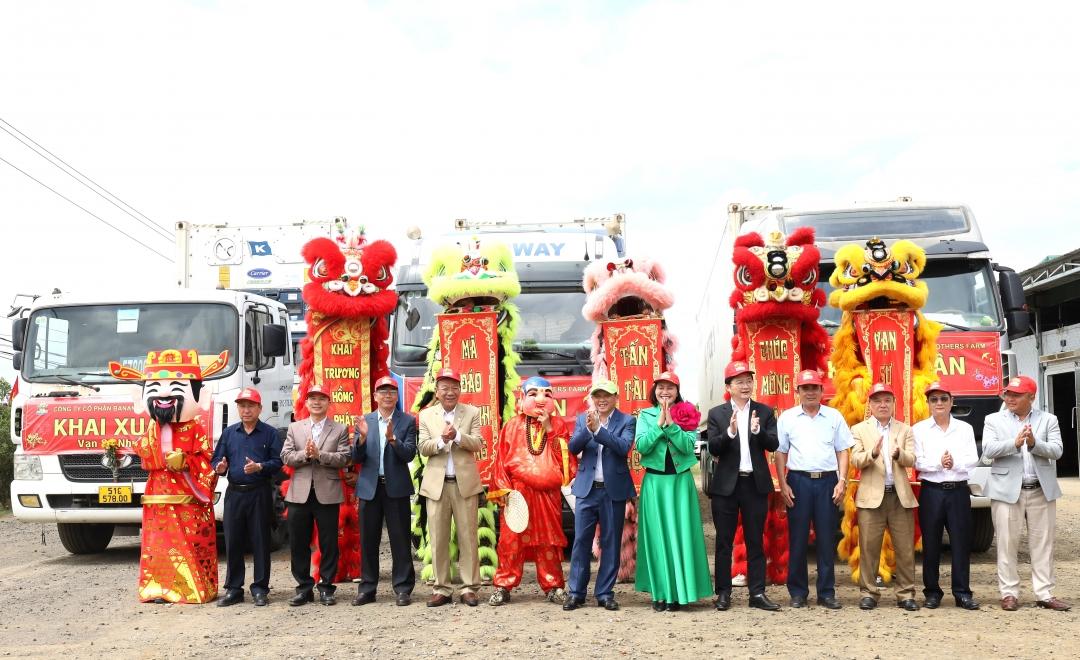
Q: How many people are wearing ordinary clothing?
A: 11